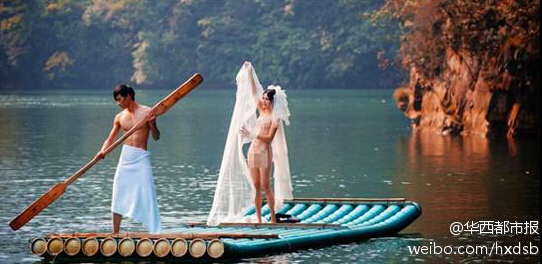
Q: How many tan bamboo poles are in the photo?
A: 11